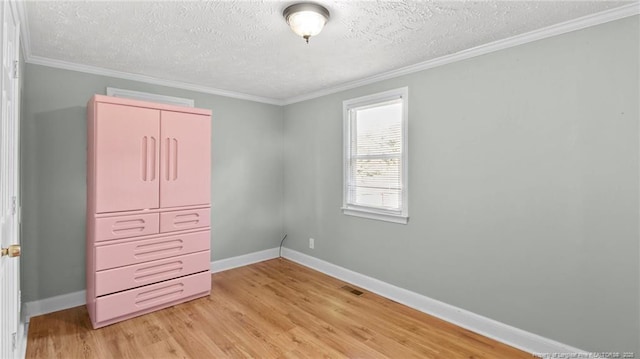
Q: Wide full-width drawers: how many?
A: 3